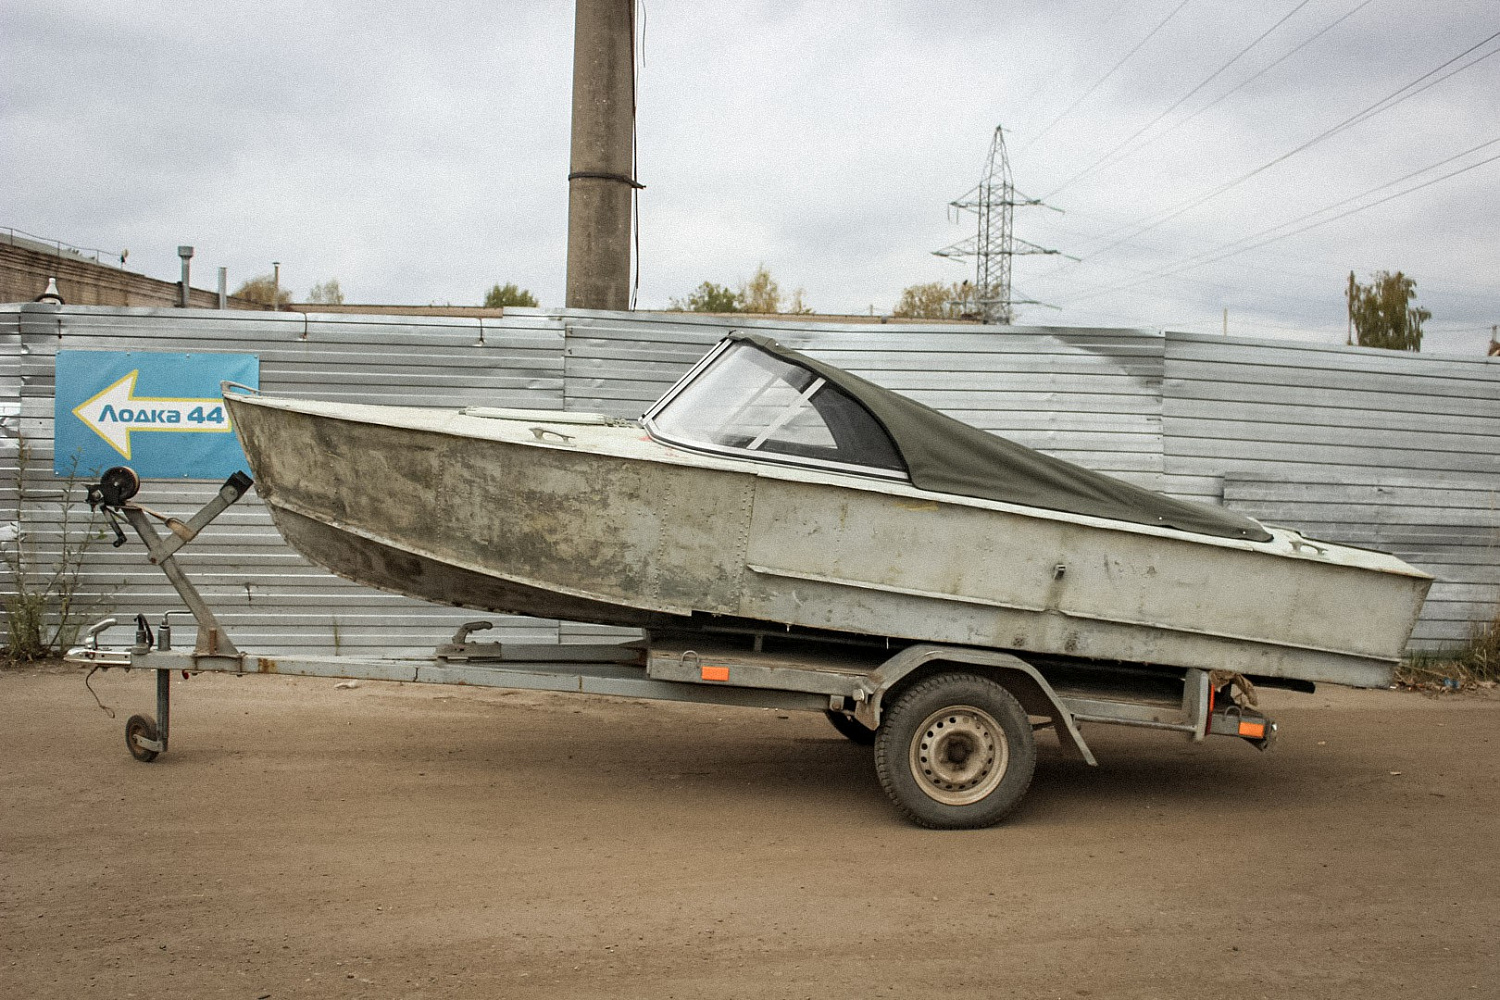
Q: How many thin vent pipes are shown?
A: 3